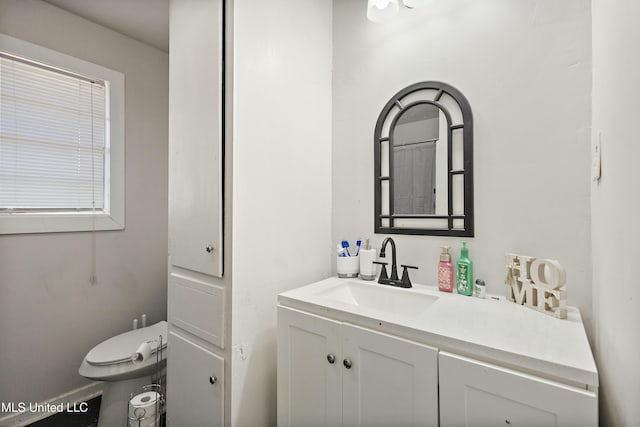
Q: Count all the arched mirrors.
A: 1